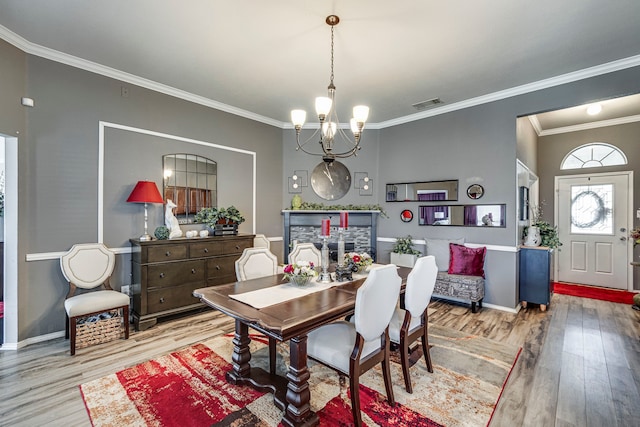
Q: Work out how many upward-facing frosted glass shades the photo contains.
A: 5